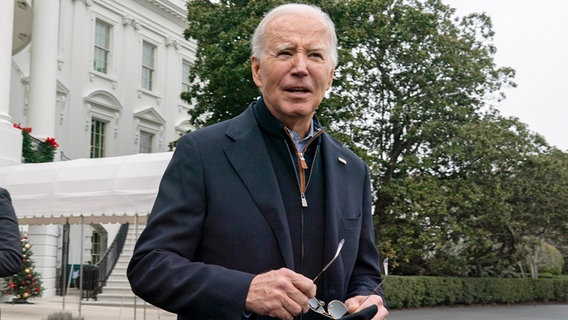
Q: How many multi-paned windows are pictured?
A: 6